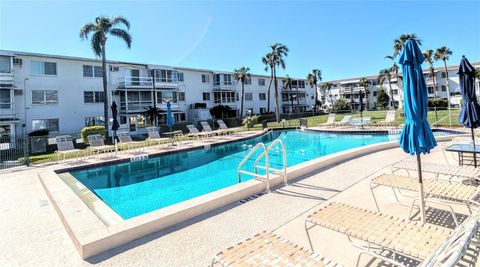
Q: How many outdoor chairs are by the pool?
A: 14